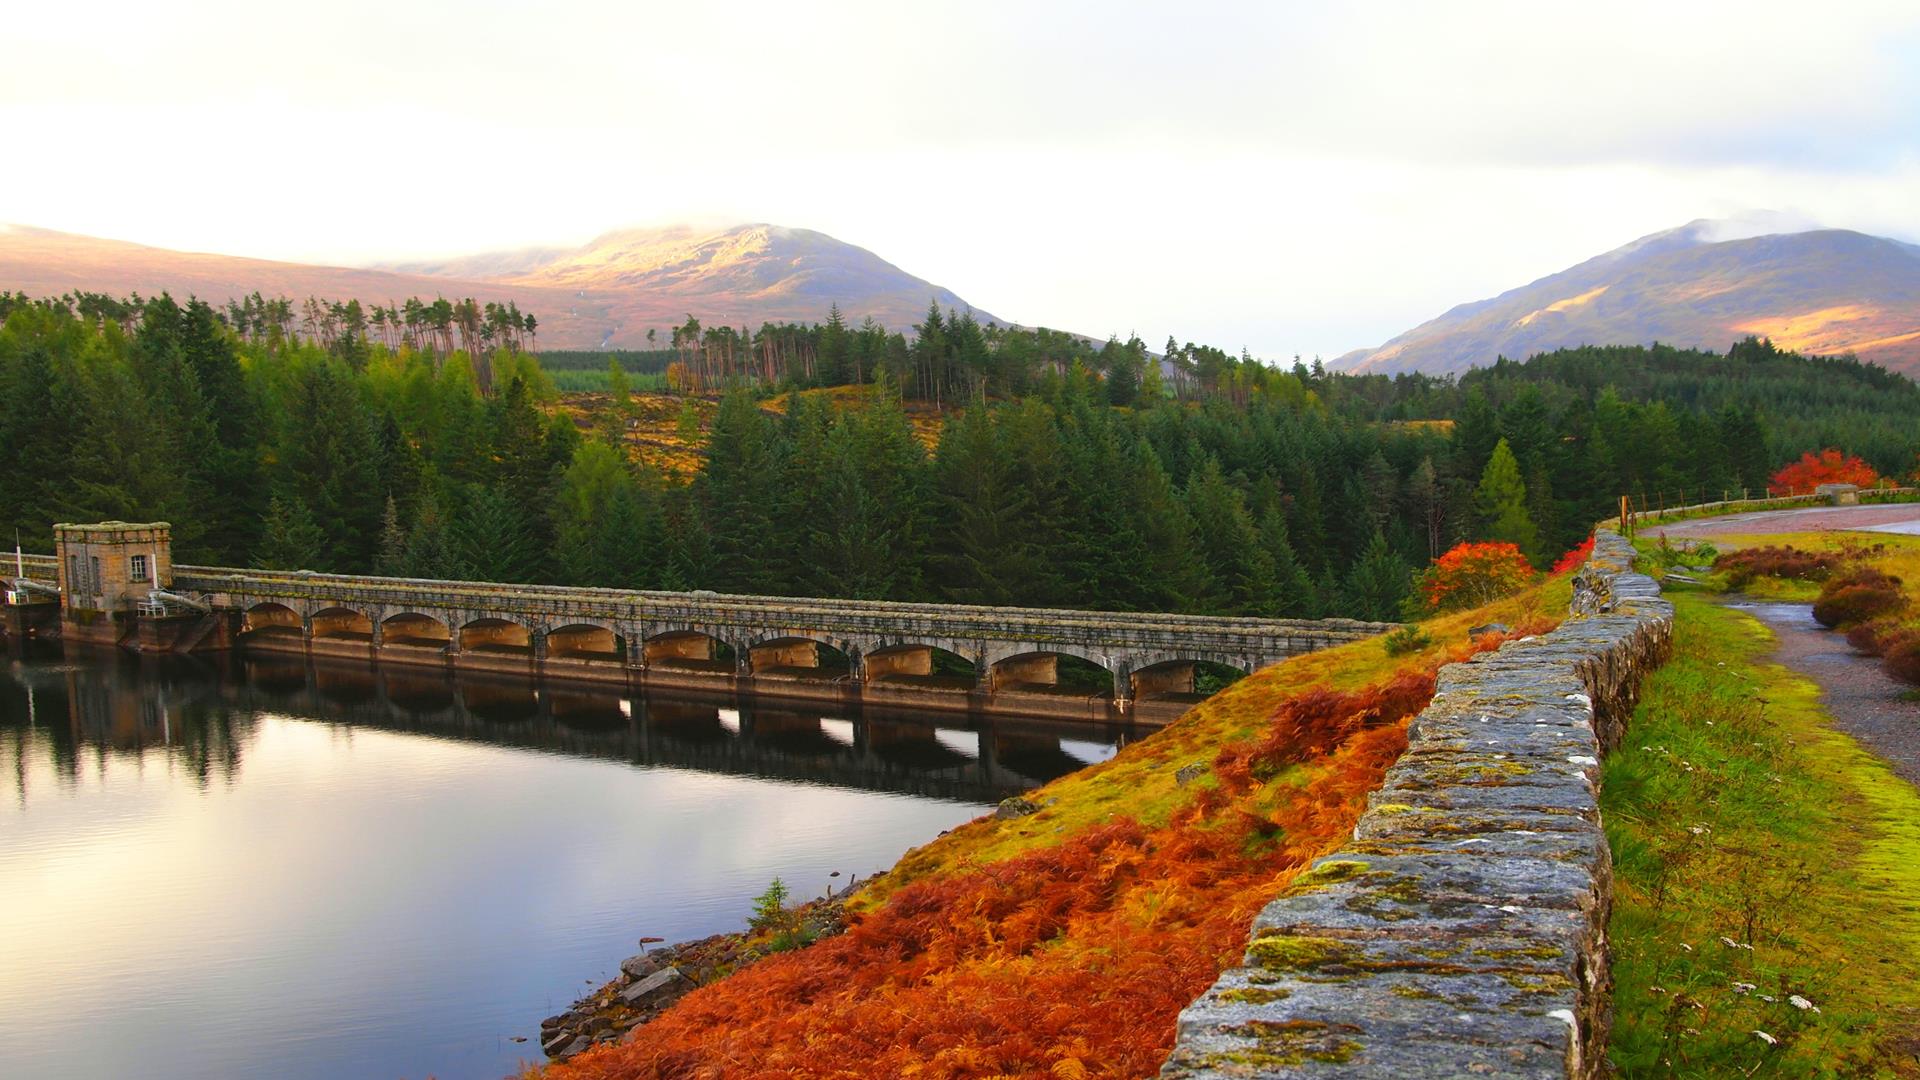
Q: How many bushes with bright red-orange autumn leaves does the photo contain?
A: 3